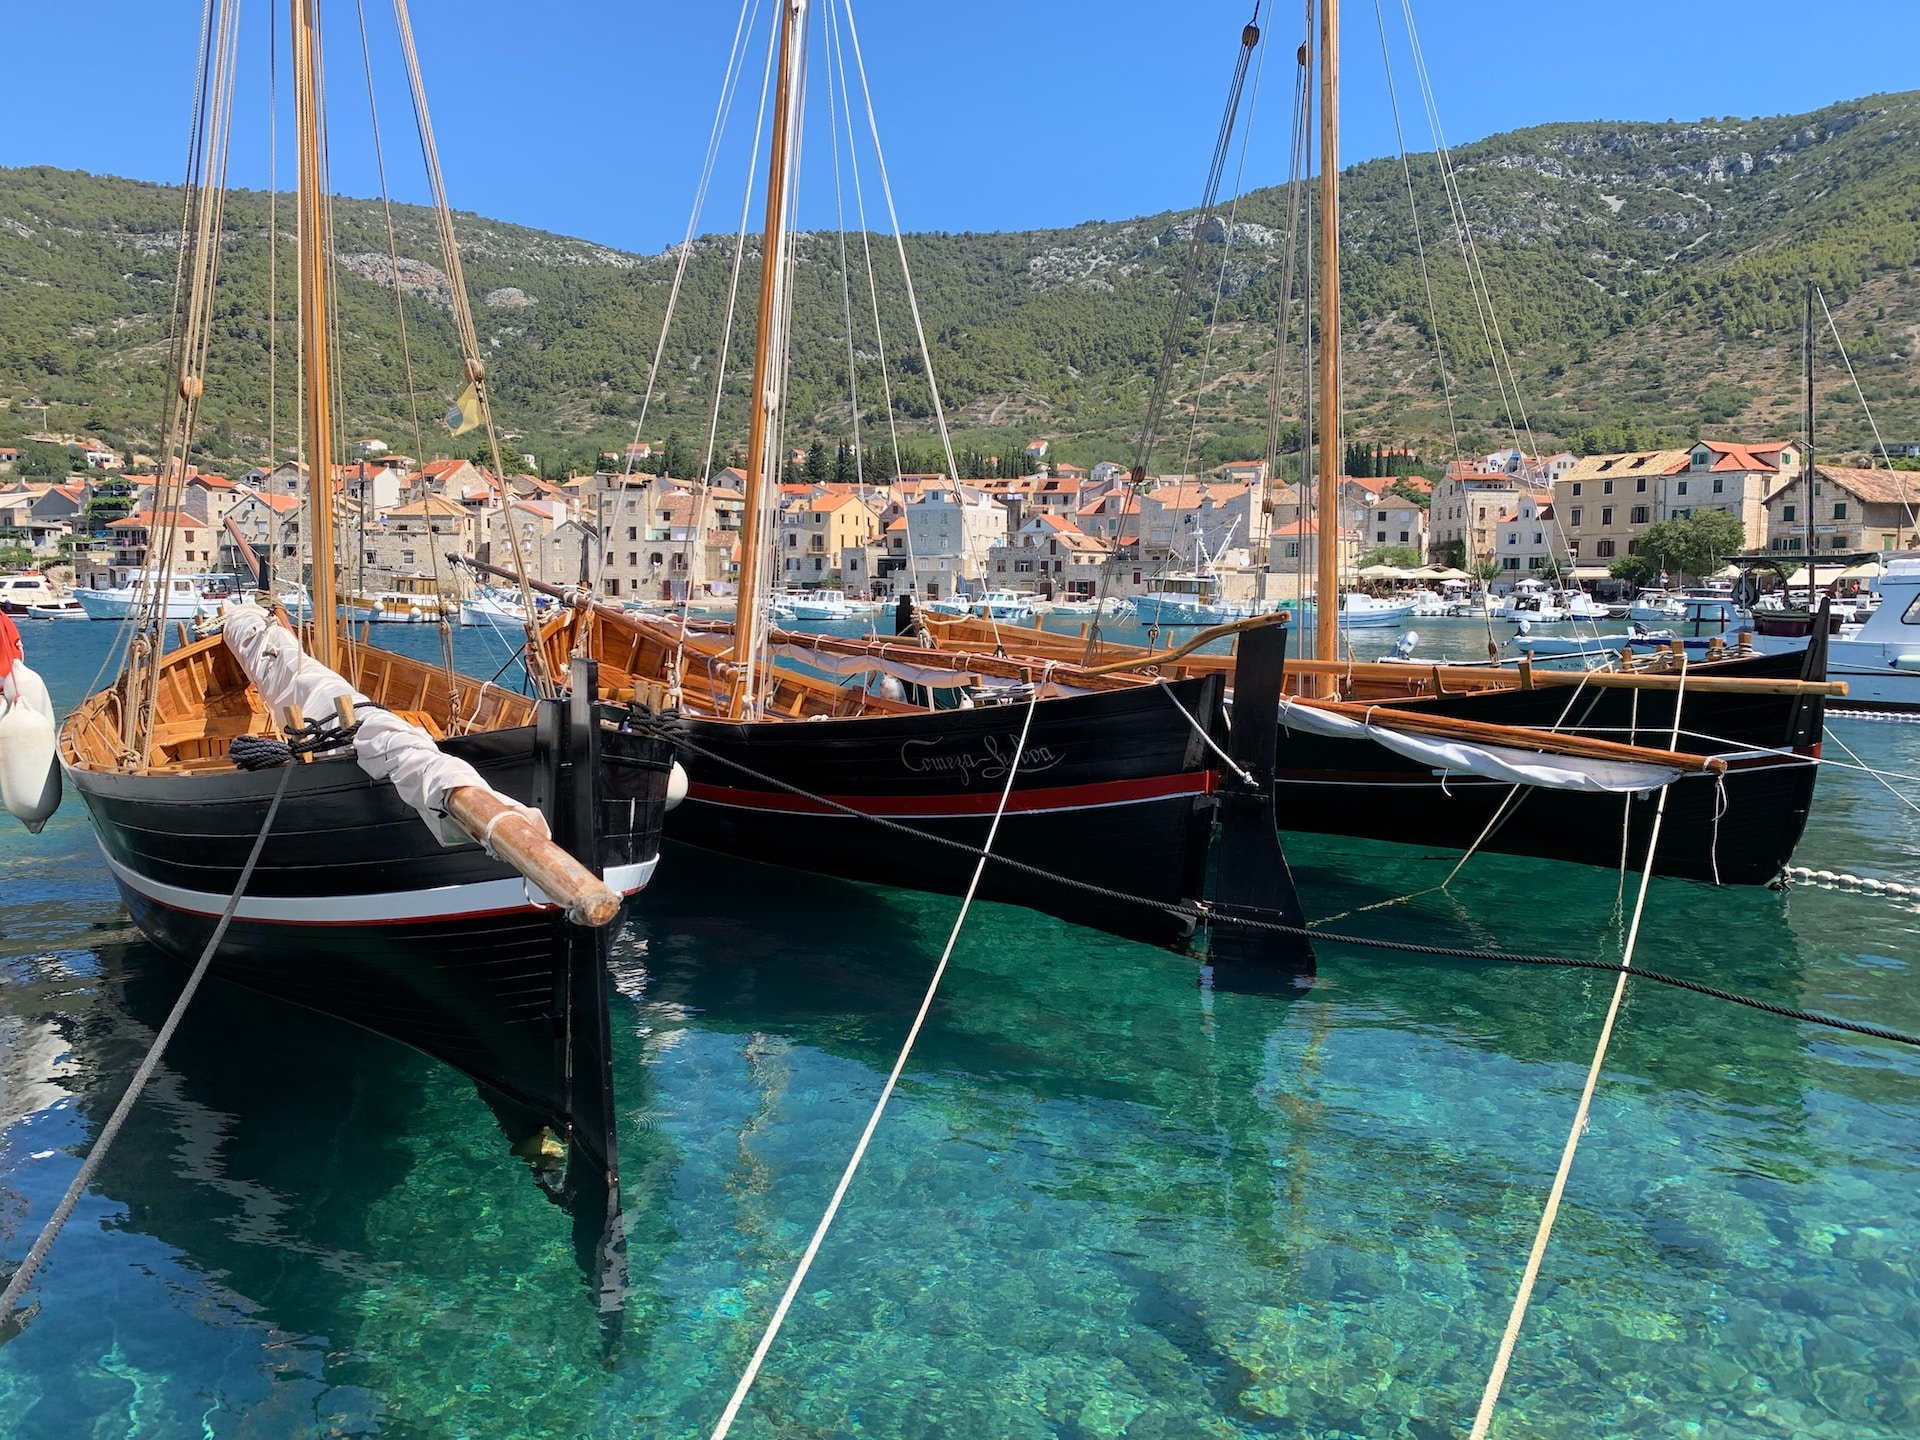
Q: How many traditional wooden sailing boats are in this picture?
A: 3